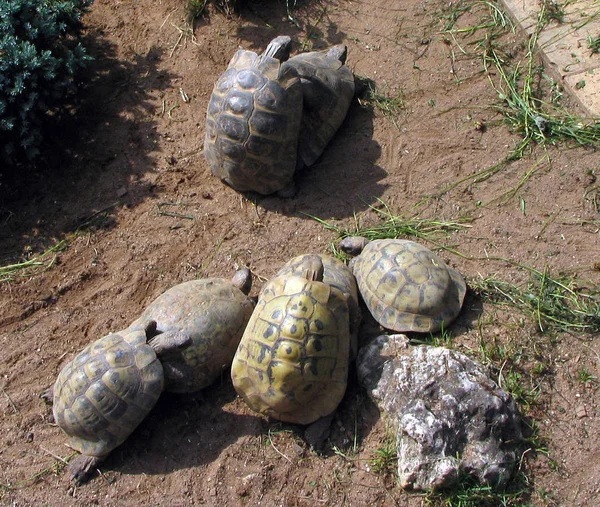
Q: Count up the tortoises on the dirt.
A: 7